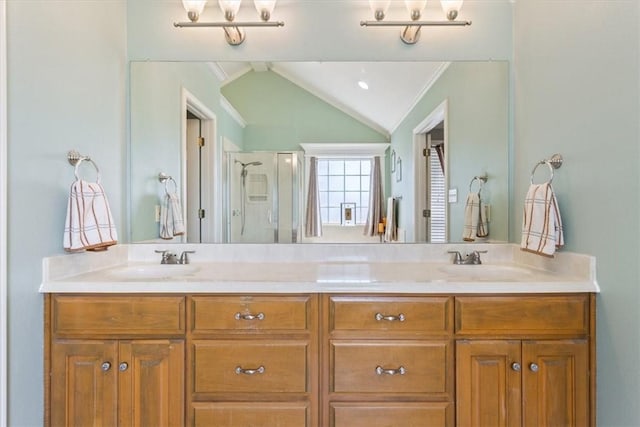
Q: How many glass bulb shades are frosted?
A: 6